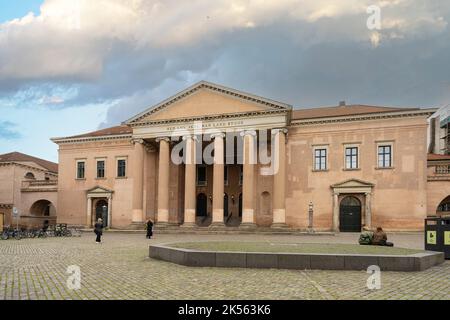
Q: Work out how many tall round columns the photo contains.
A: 6